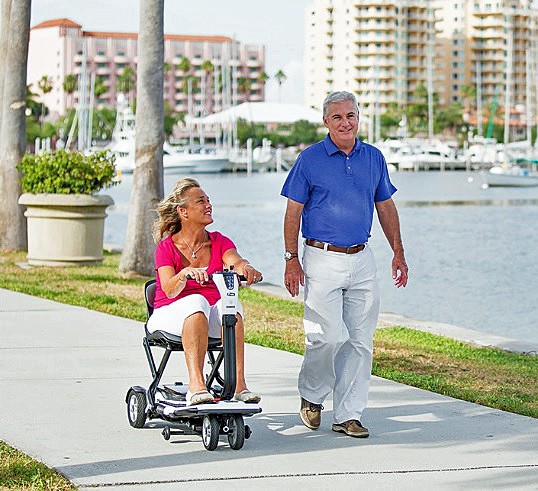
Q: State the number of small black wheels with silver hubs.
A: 3